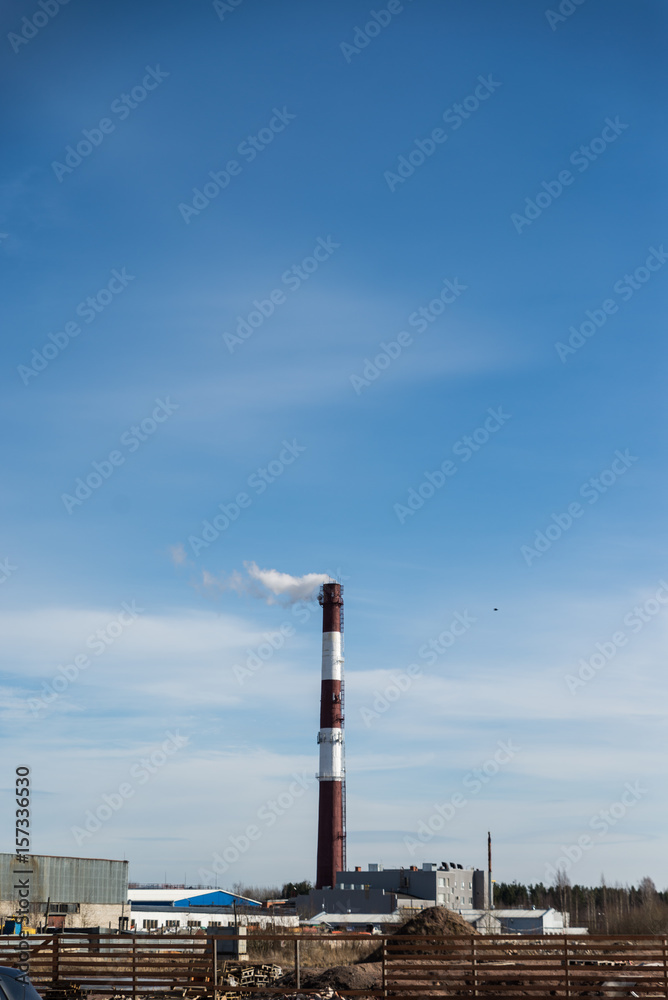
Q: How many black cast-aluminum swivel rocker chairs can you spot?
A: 0